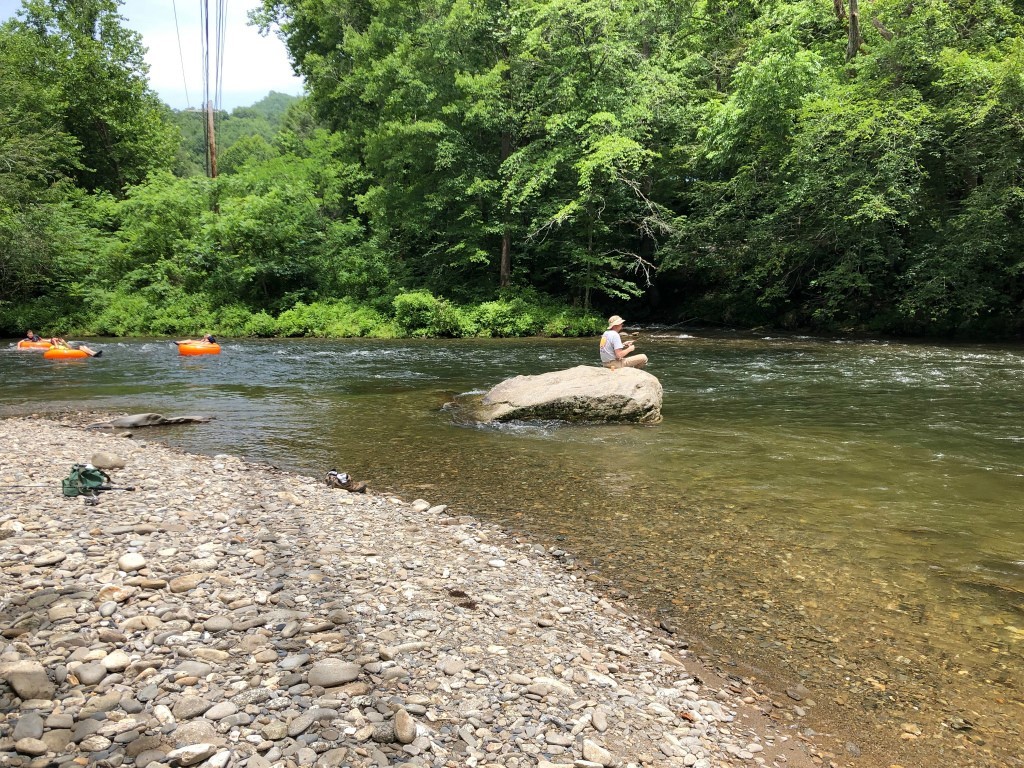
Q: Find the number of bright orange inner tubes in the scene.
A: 3